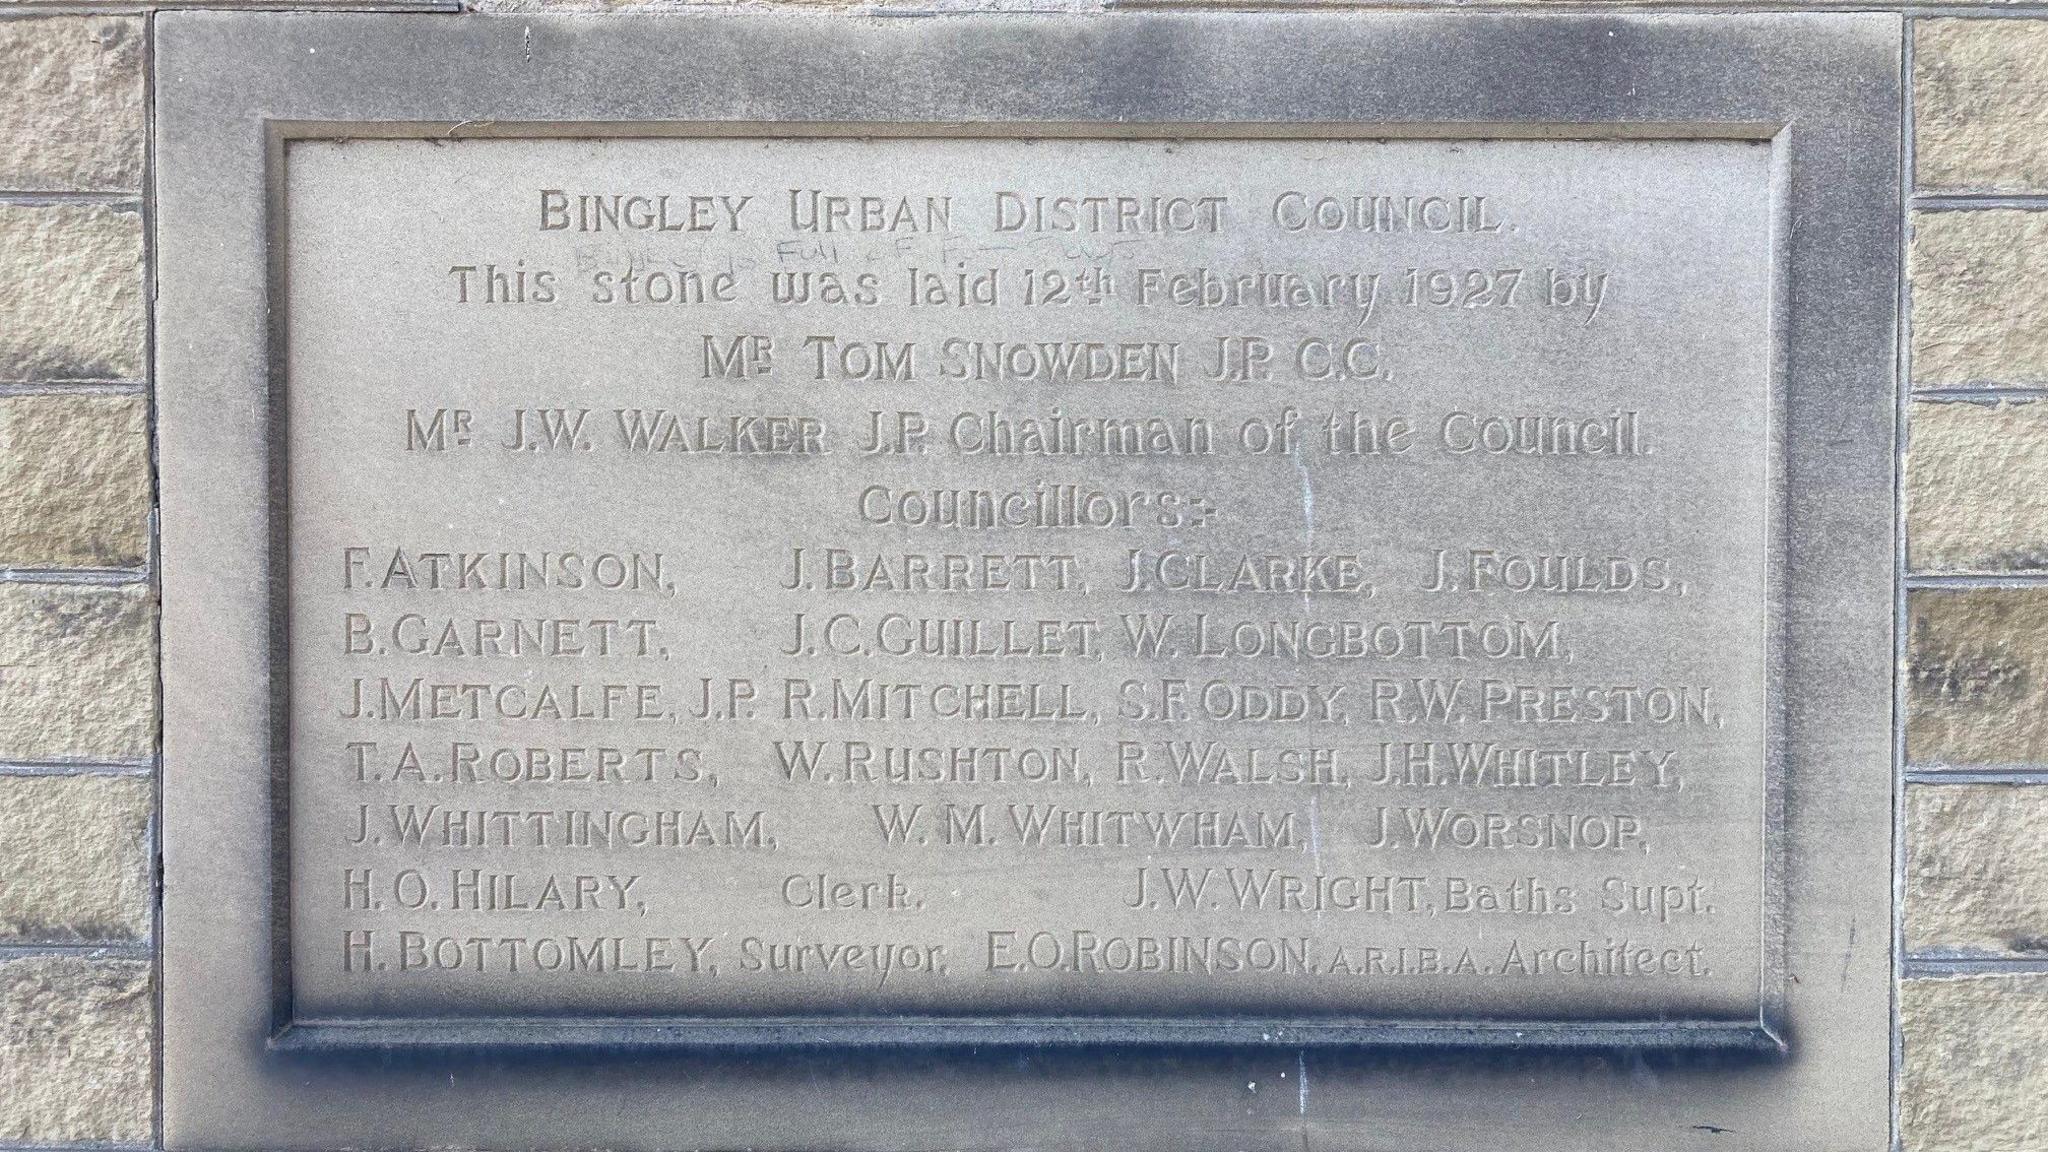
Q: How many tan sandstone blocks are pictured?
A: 12